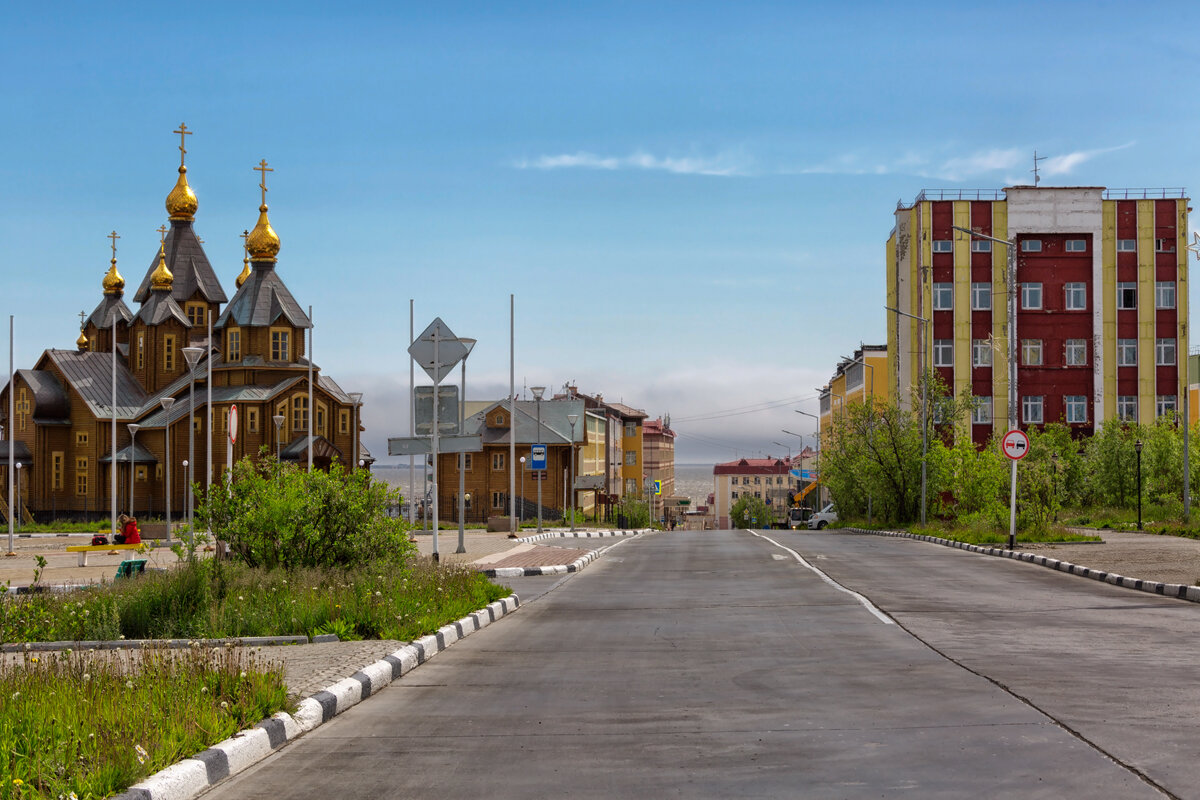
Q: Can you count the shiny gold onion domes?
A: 6